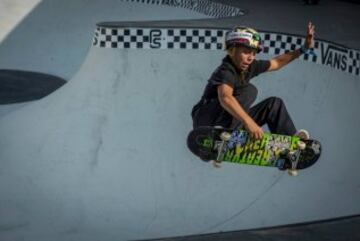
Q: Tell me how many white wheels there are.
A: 4